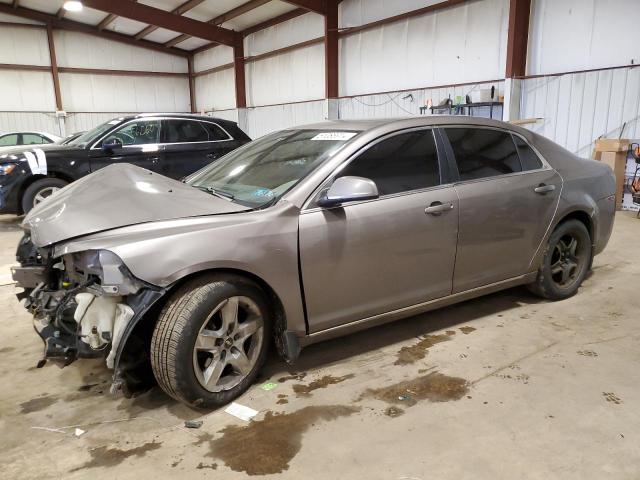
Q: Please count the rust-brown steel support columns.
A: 5